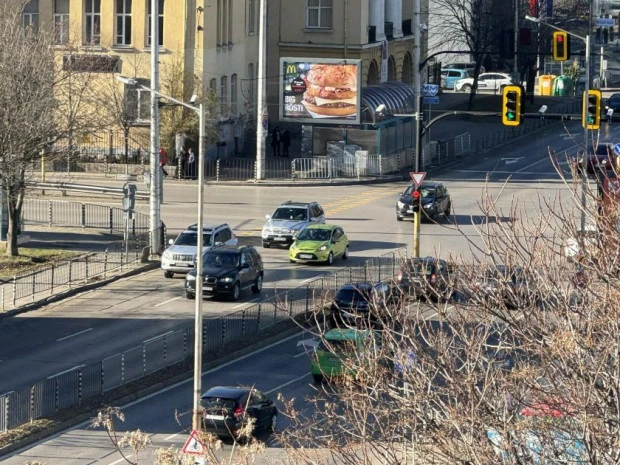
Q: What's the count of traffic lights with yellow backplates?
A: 3